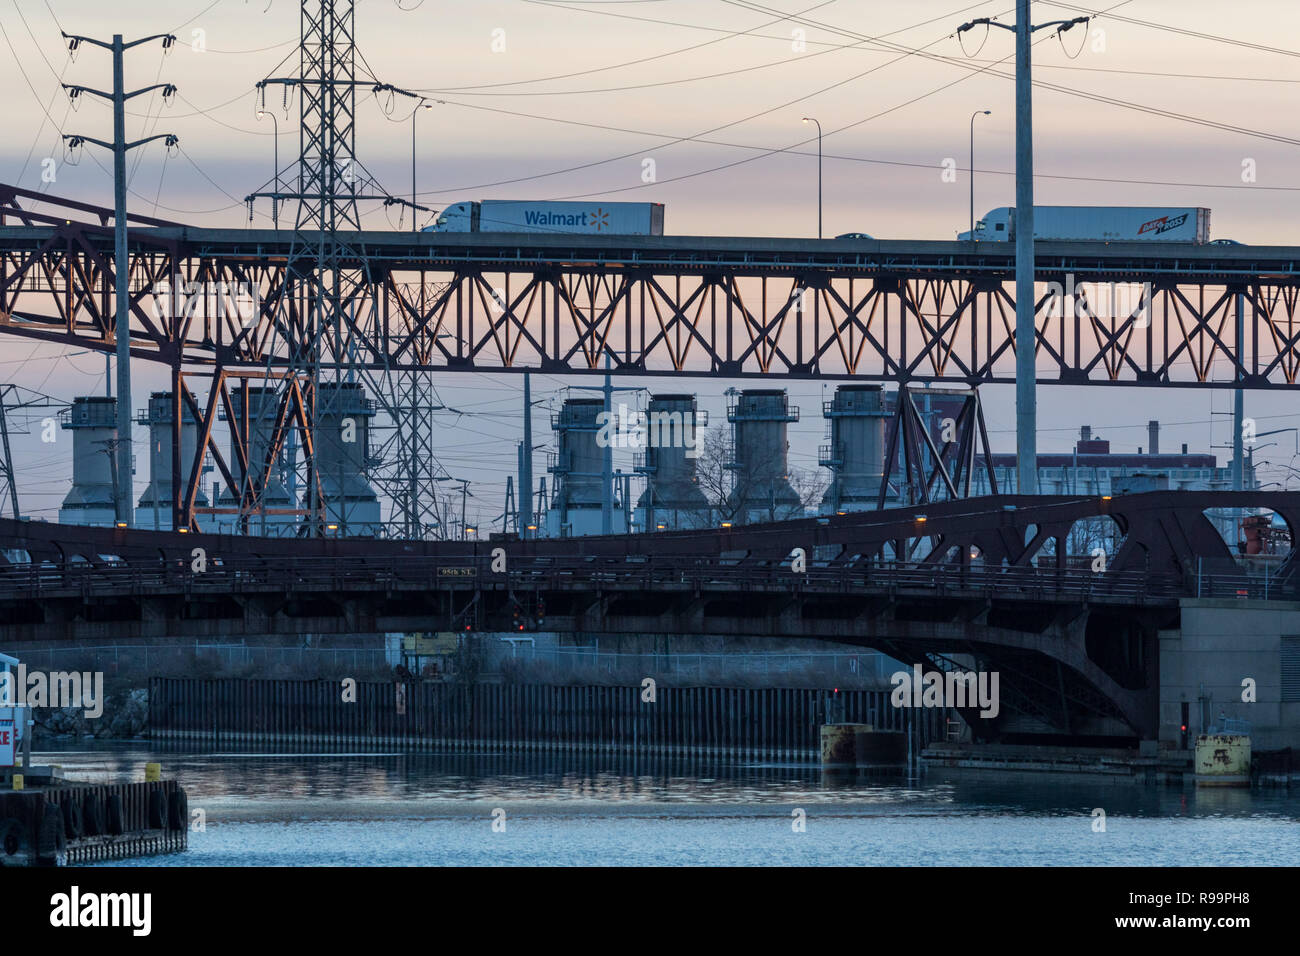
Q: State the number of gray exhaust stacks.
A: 8